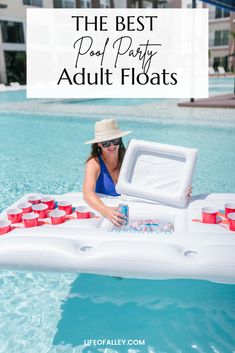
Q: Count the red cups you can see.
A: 13